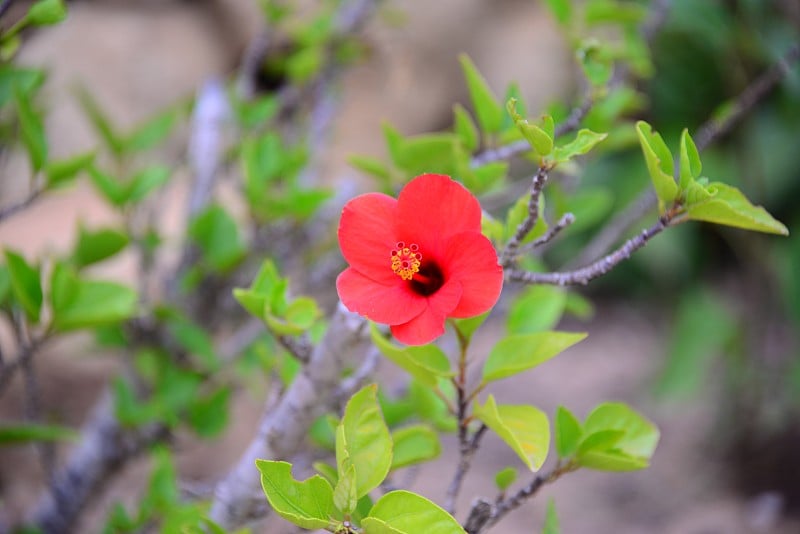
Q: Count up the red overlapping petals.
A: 5